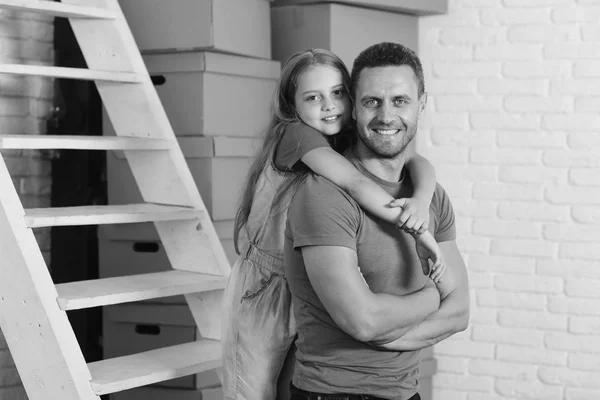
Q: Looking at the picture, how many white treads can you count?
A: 6